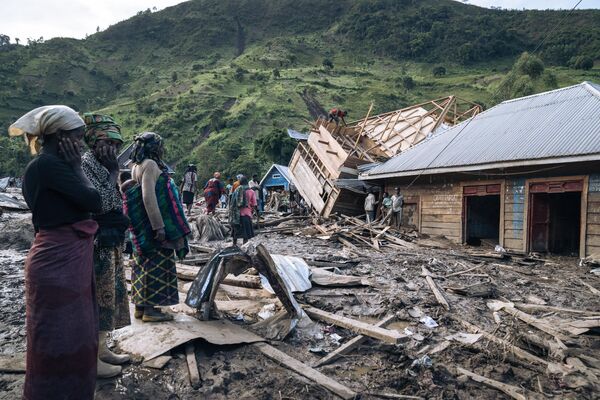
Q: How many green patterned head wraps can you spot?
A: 1